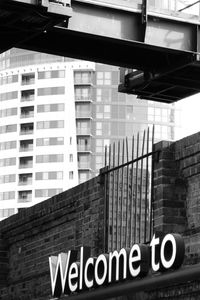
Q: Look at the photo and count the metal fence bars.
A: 11